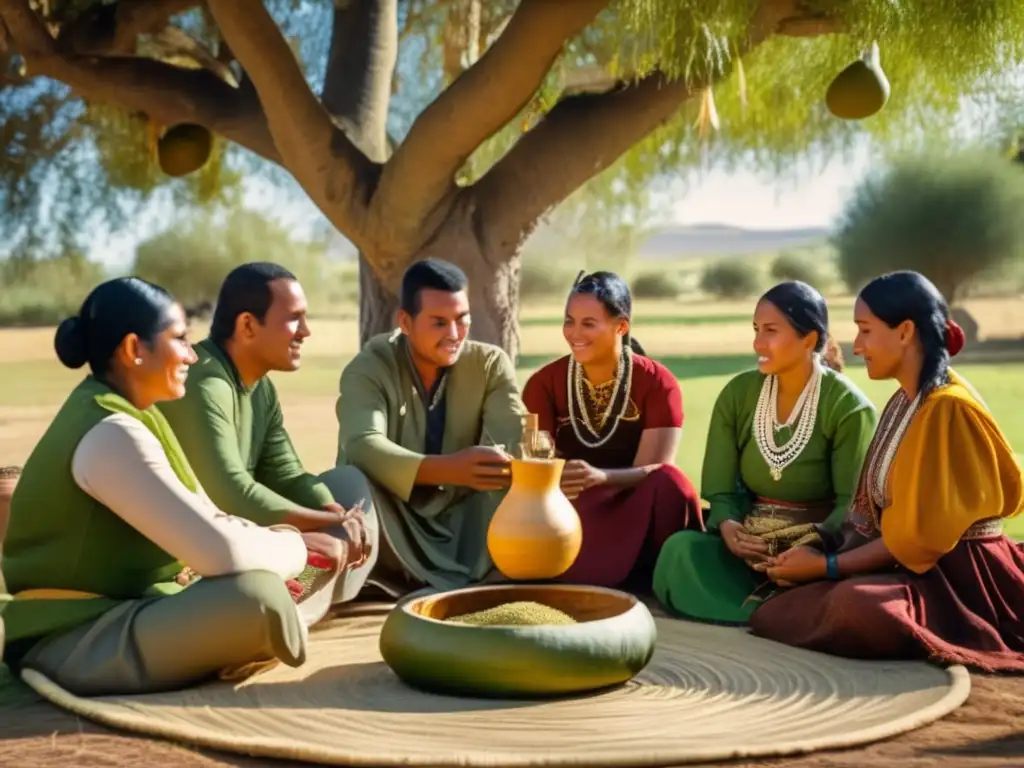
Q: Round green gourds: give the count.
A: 2